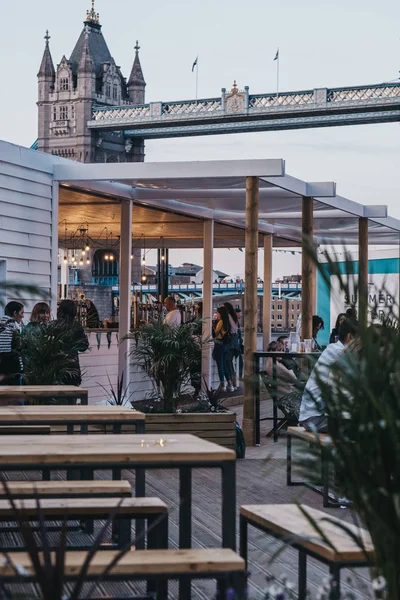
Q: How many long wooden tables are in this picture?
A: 3